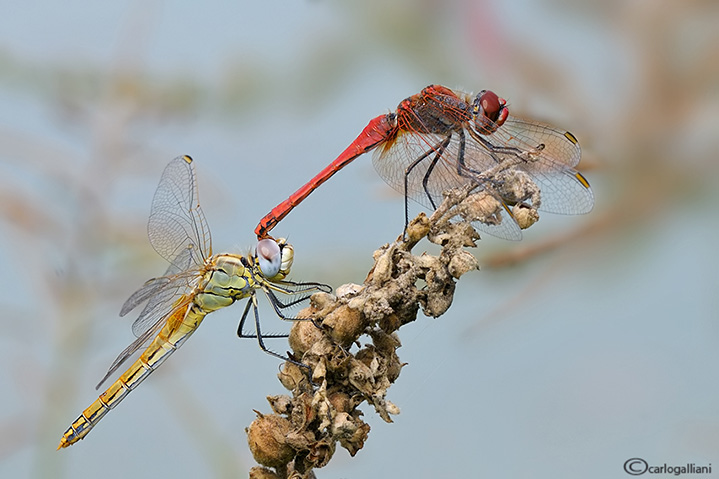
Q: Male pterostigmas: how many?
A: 3